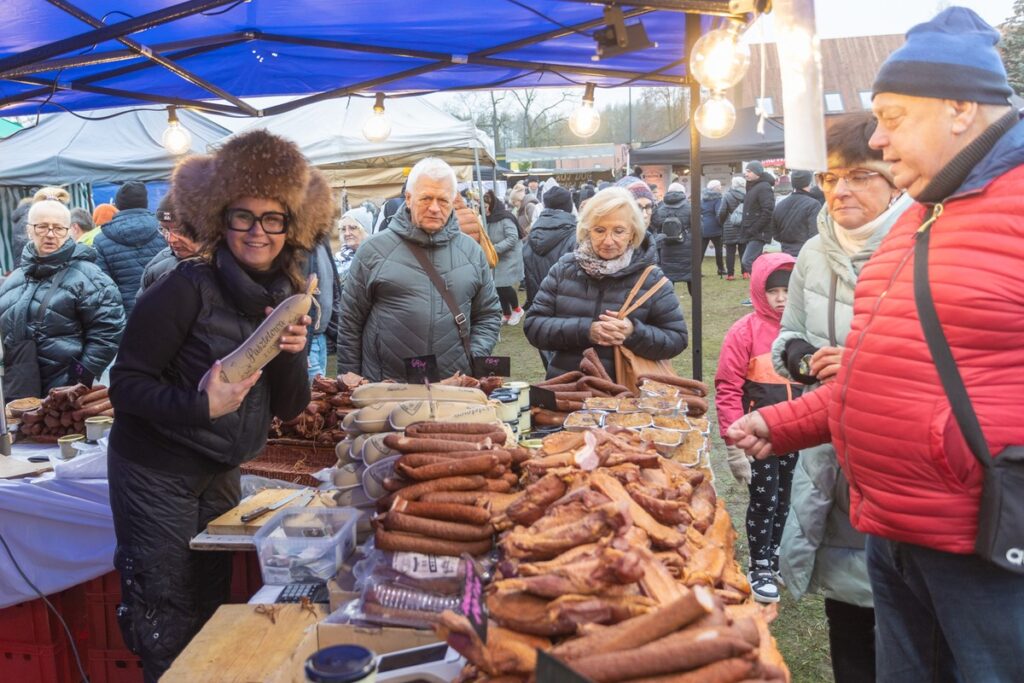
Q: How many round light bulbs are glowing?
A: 5